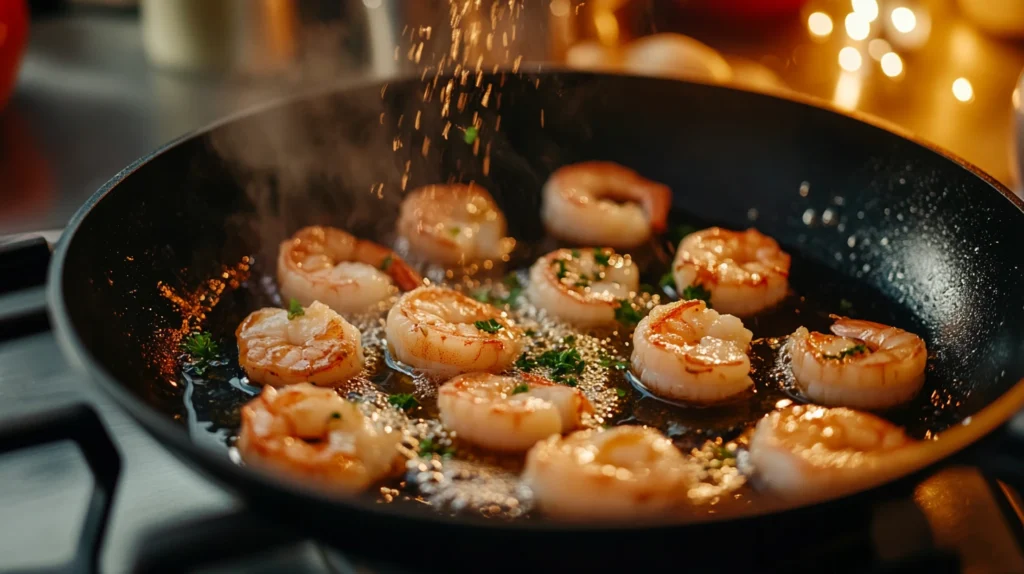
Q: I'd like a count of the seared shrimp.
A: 13